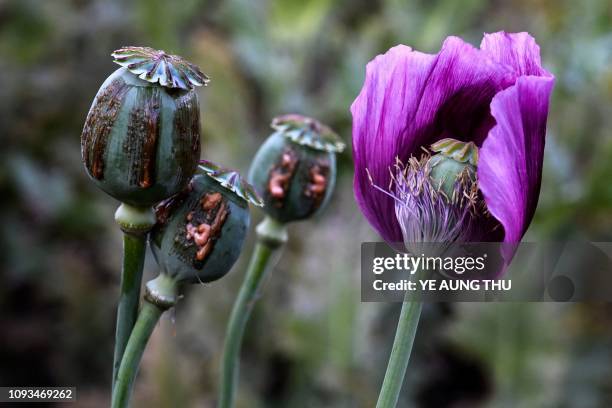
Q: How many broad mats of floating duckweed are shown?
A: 0